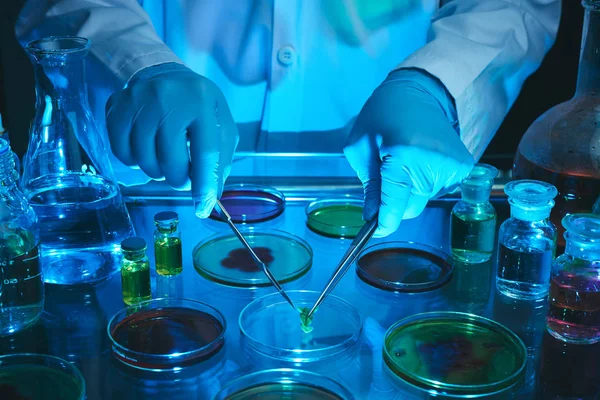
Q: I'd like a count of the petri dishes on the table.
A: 9